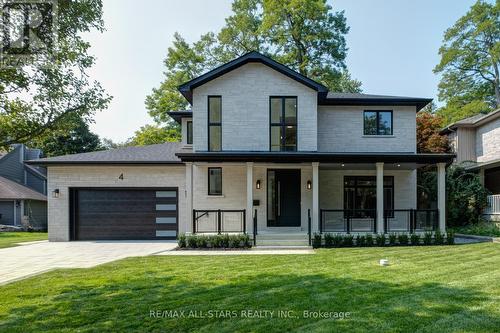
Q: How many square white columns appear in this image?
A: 5